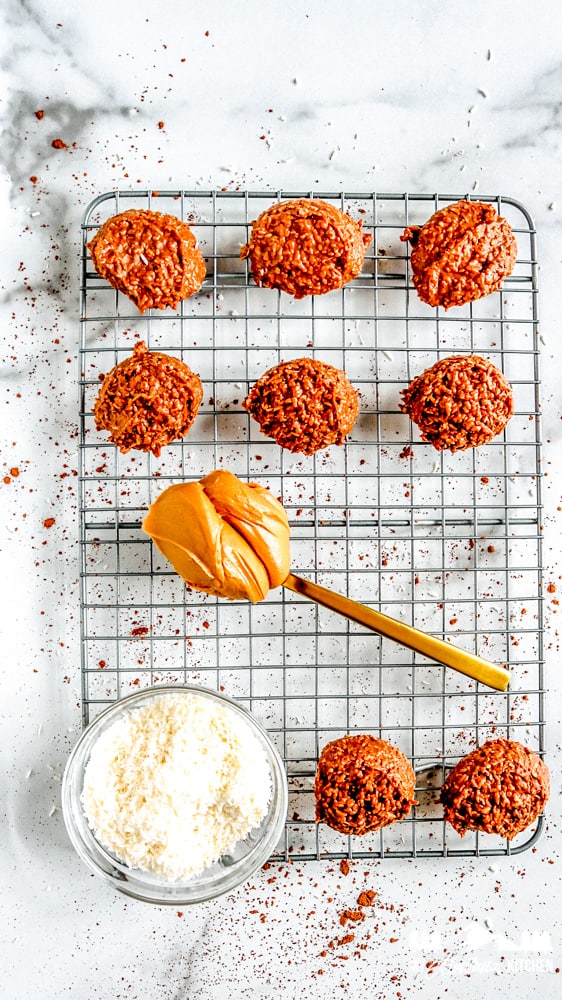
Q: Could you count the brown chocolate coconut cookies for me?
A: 8